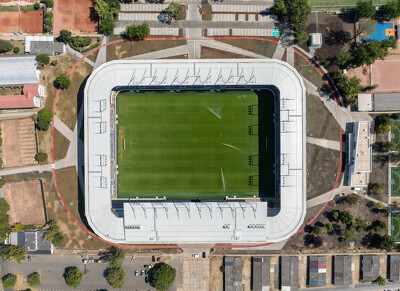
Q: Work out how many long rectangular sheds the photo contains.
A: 7